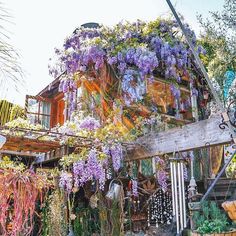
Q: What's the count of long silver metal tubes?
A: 4